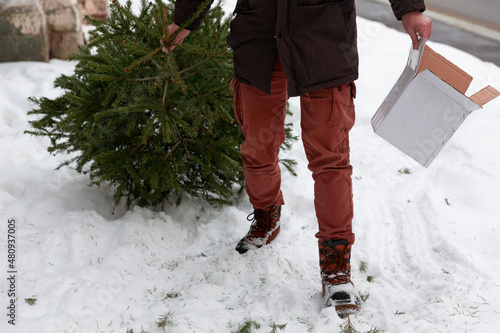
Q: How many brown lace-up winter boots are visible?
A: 2